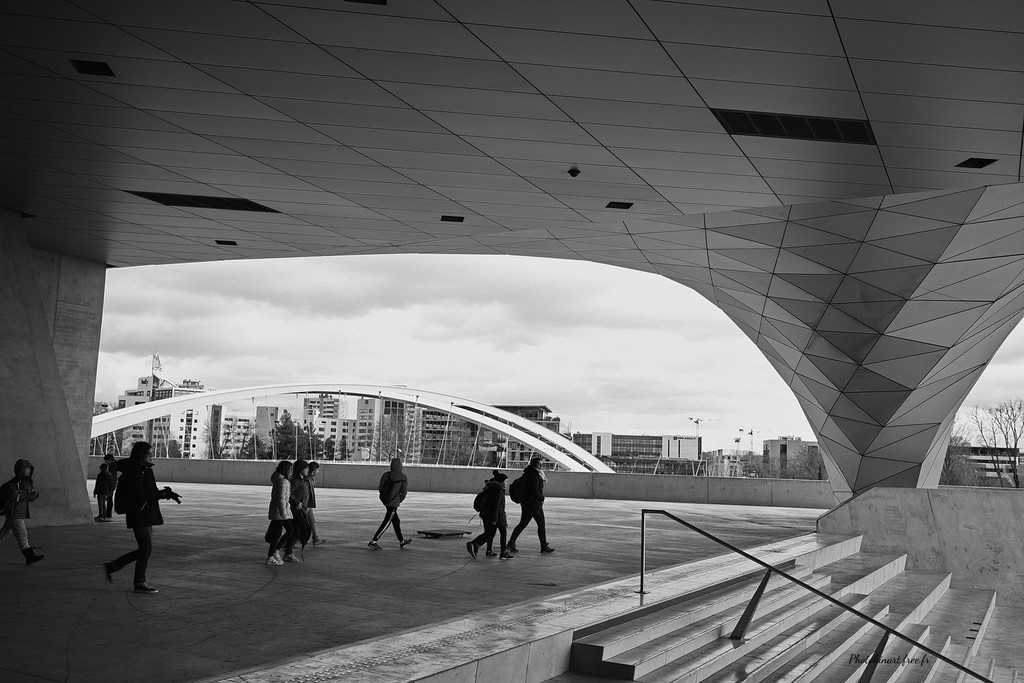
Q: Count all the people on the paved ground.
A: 11